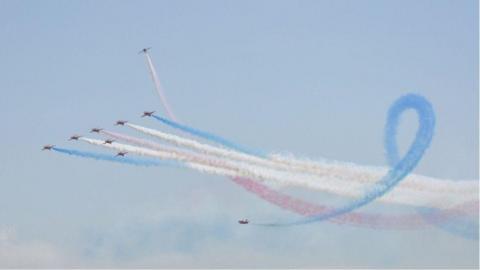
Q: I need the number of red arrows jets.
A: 9